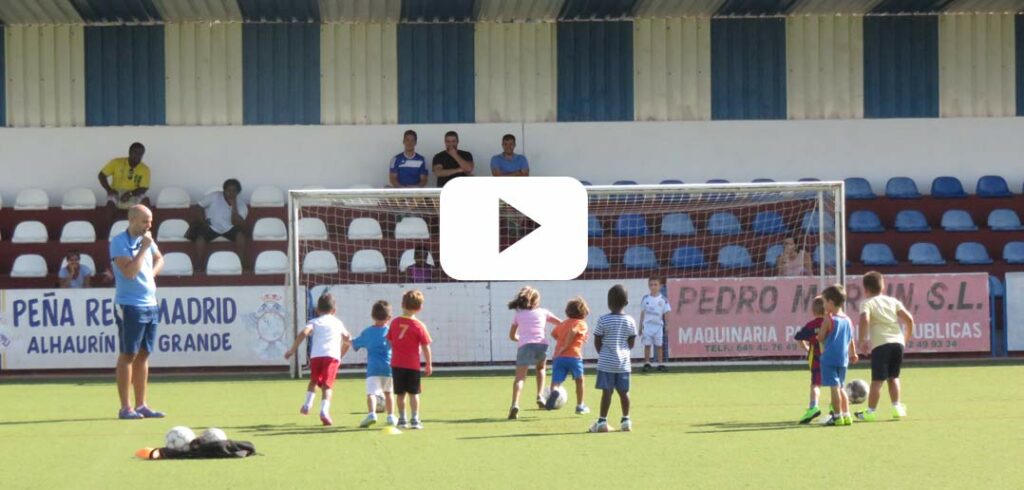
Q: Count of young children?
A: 10